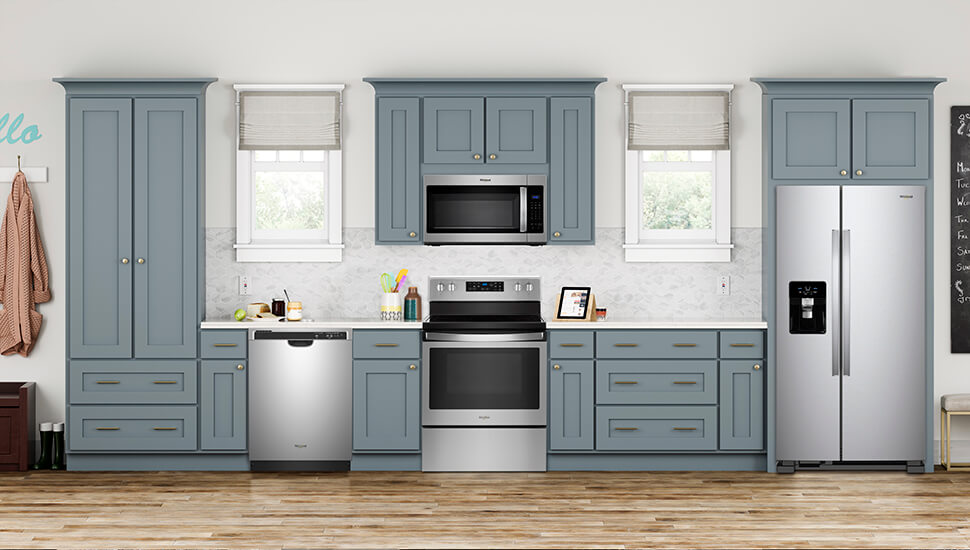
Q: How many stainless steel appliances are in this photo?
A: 4